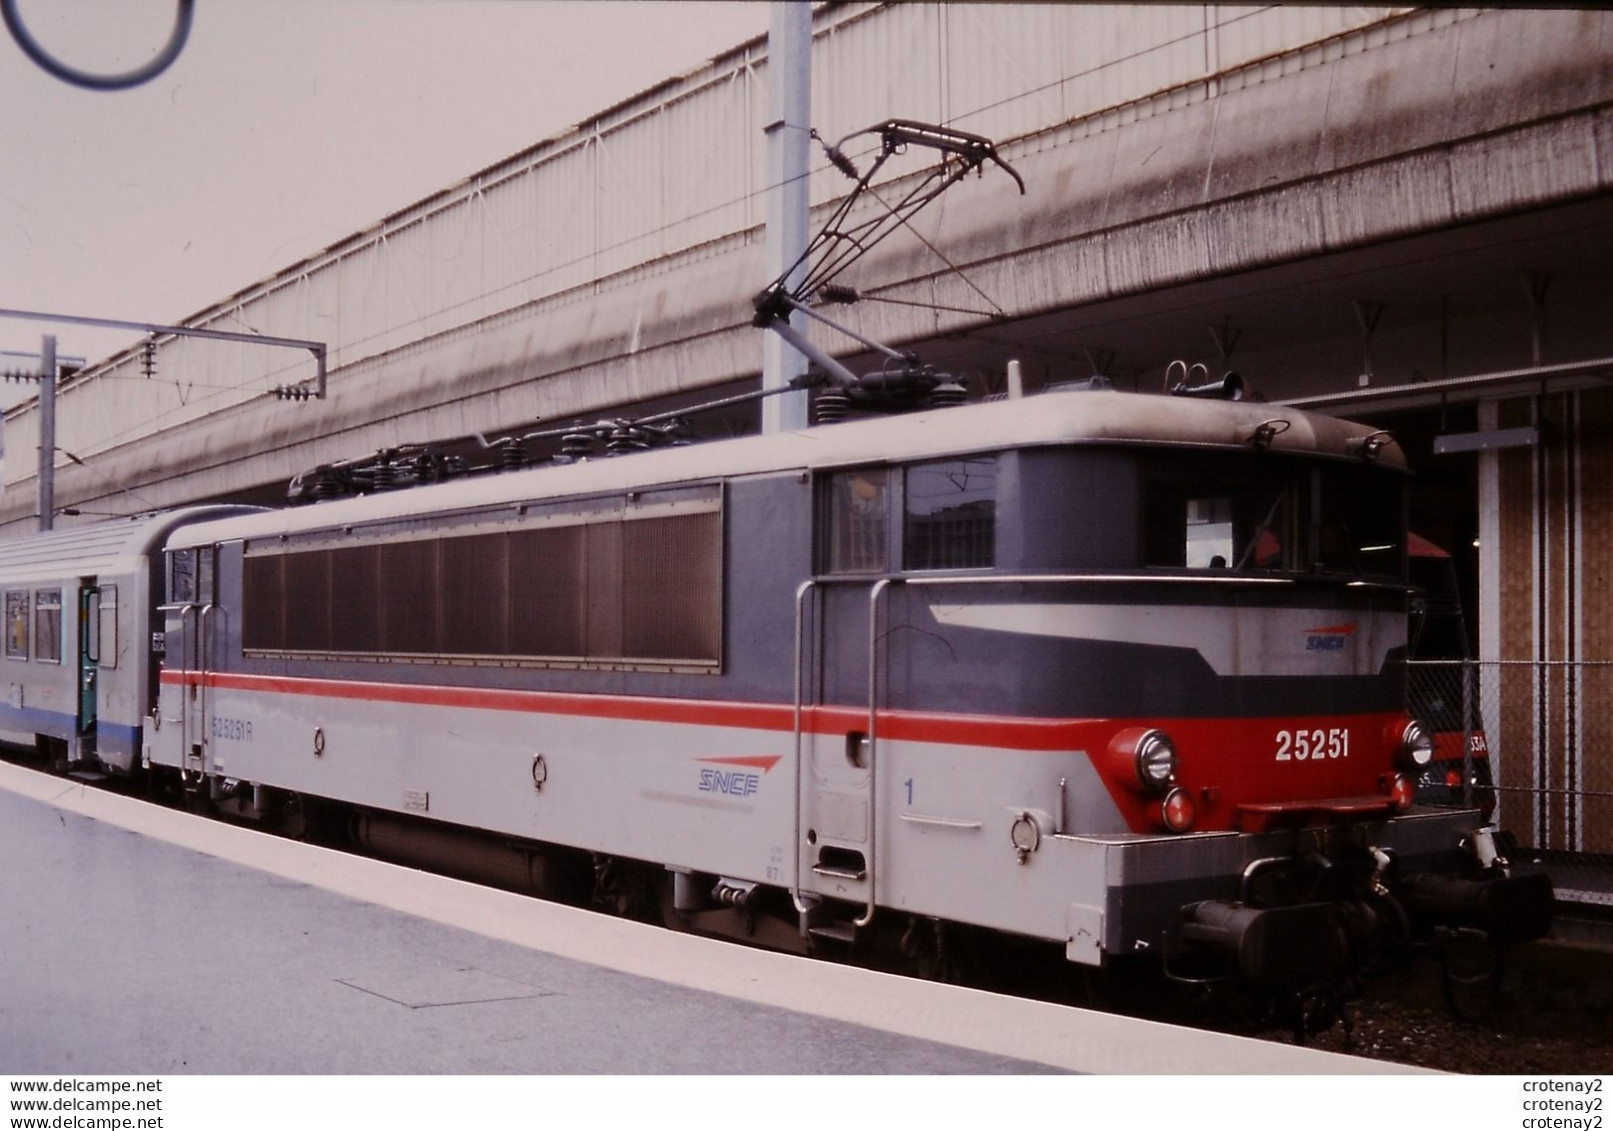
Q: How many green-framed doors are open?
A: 1